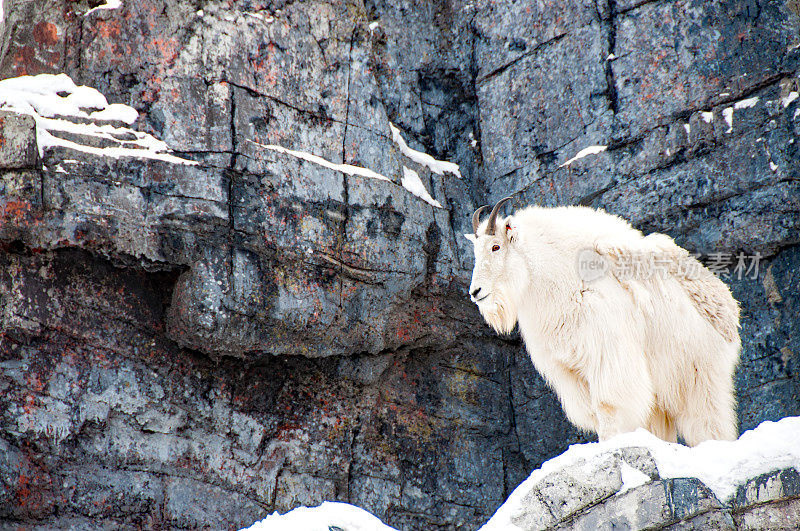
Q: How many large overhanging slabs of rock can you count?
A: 1